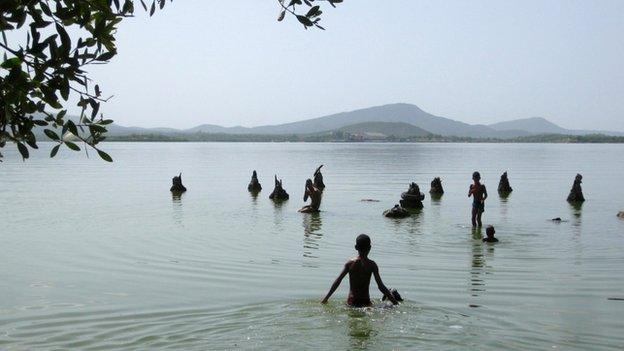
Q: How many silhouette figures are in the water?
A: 4